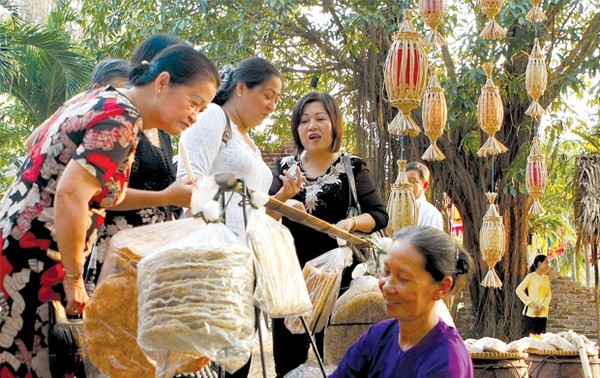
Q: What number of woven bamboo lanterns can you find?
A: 10